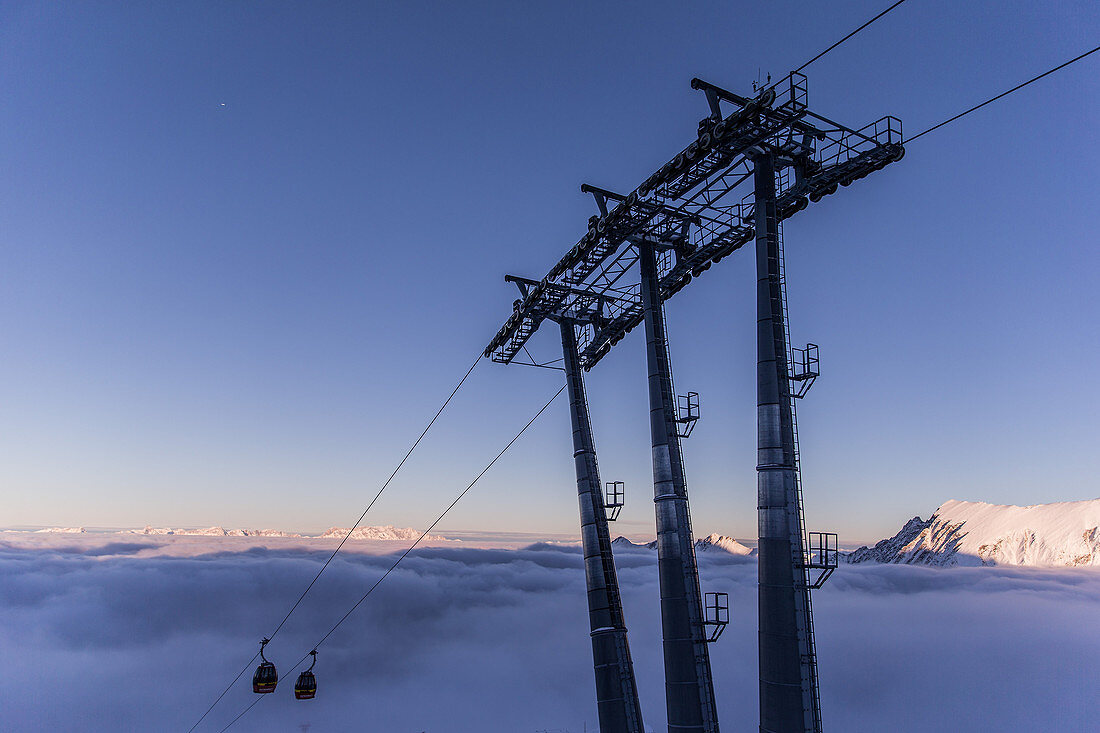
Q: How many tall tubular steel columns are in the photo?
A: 3